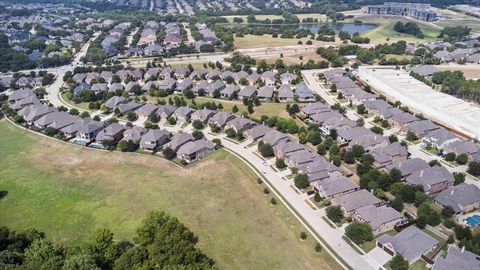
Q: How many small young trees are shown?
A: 5